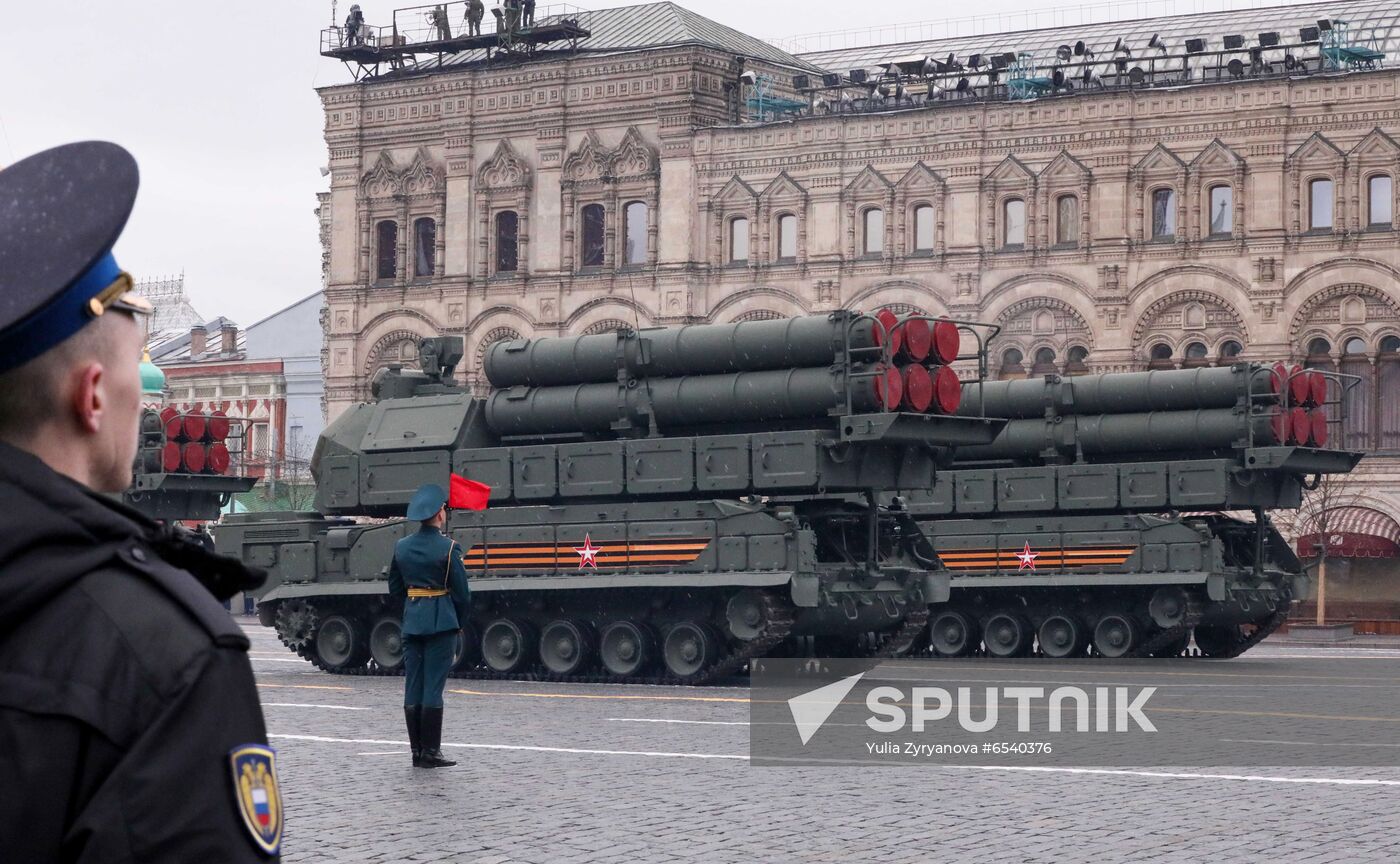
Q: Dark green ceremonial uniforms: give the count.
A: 1